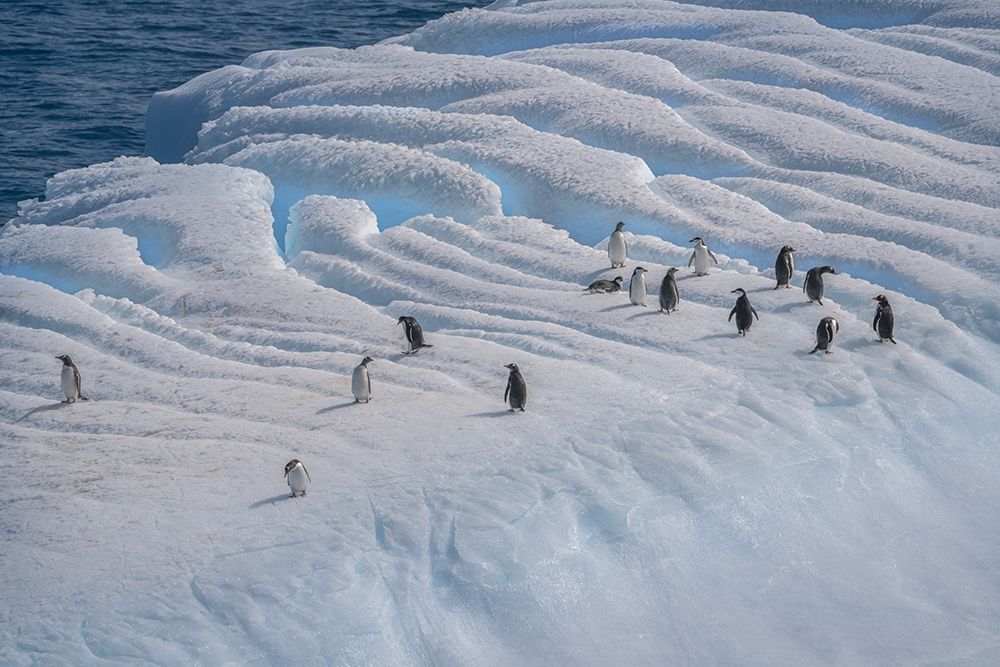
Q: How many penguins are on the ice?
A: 15